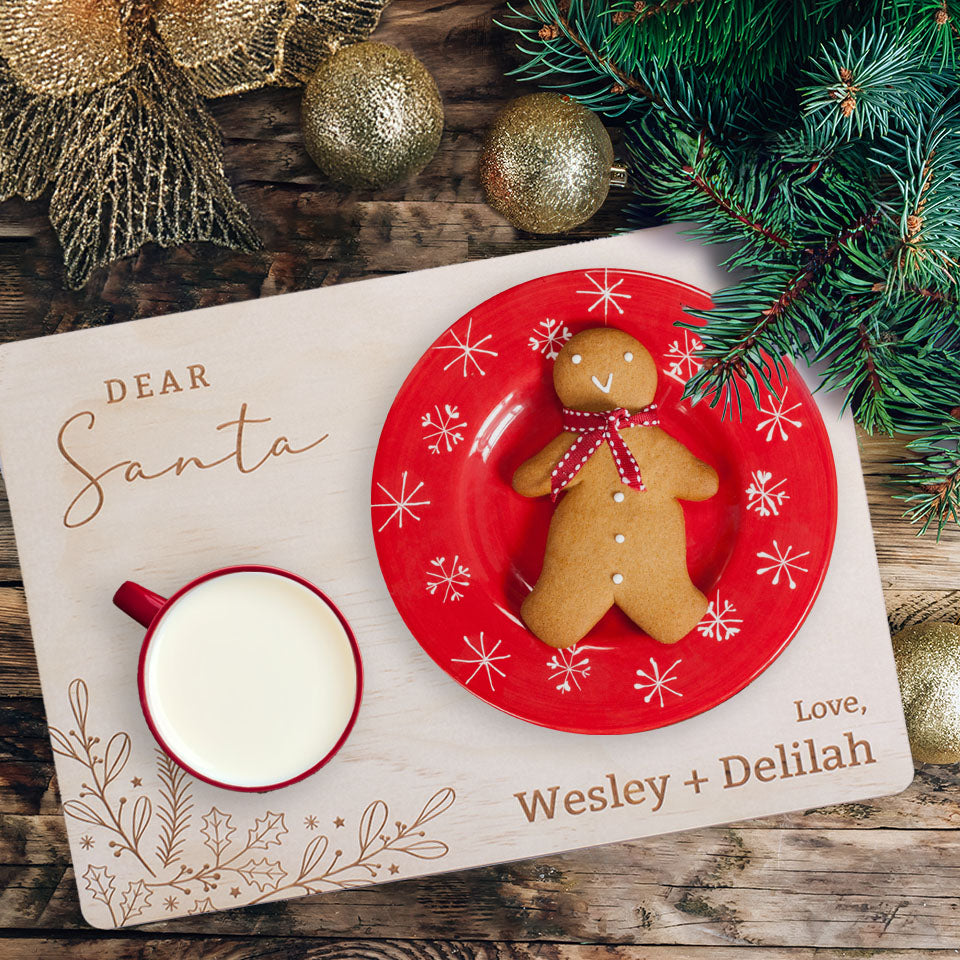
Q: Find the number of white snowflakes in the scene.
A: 14